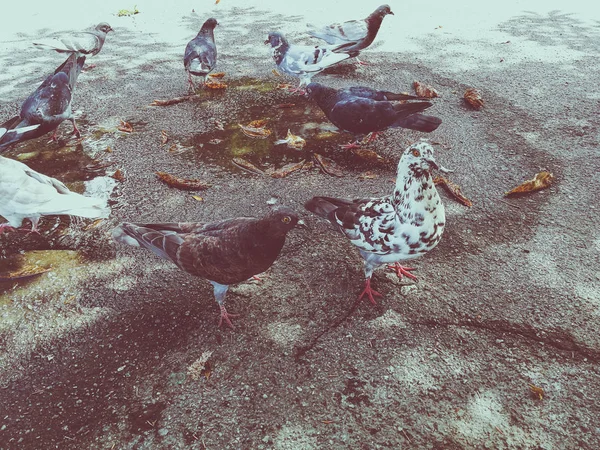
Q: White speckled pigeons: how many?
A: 1